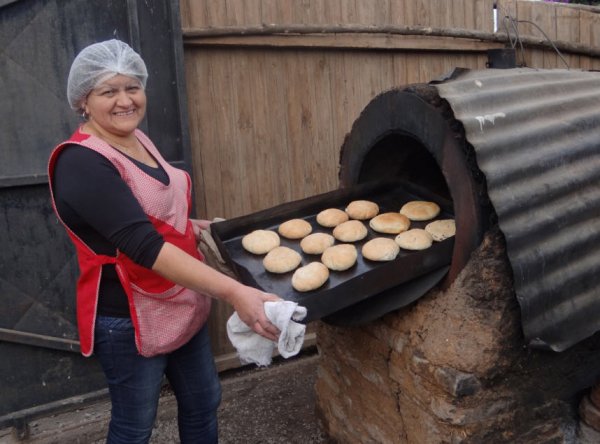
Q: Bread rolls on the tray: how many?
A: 14